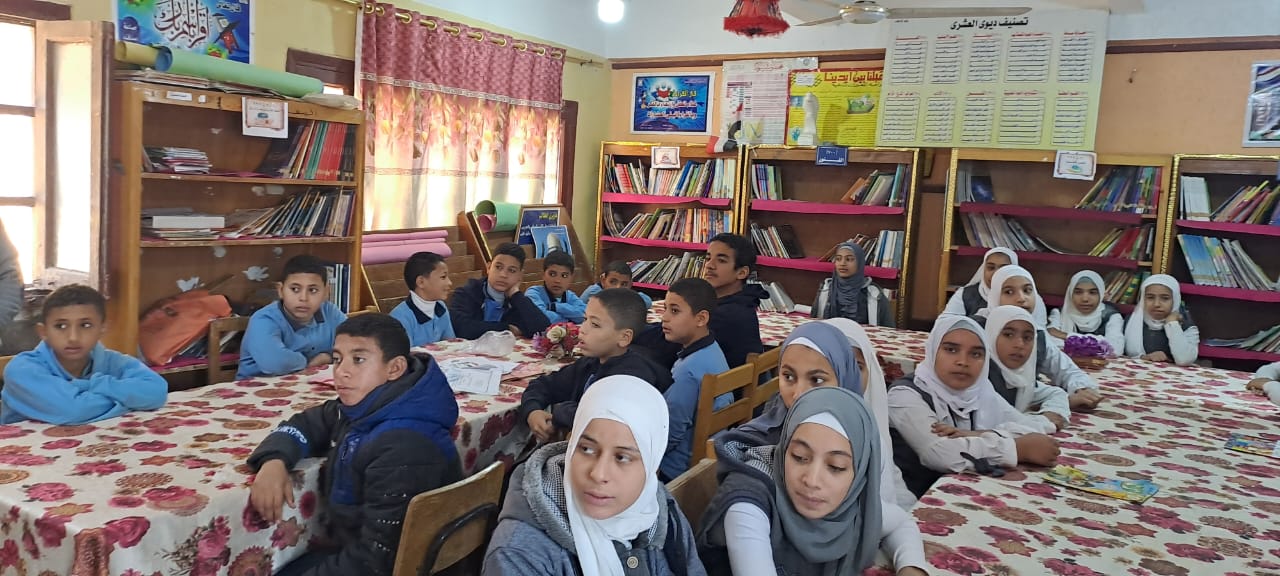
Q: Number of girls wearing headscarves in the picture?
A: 11